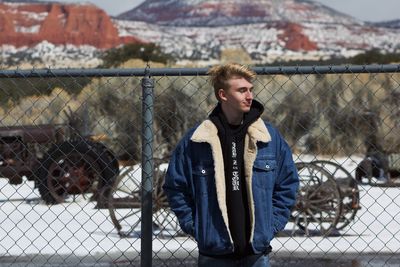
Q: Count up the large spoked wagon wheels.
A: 3